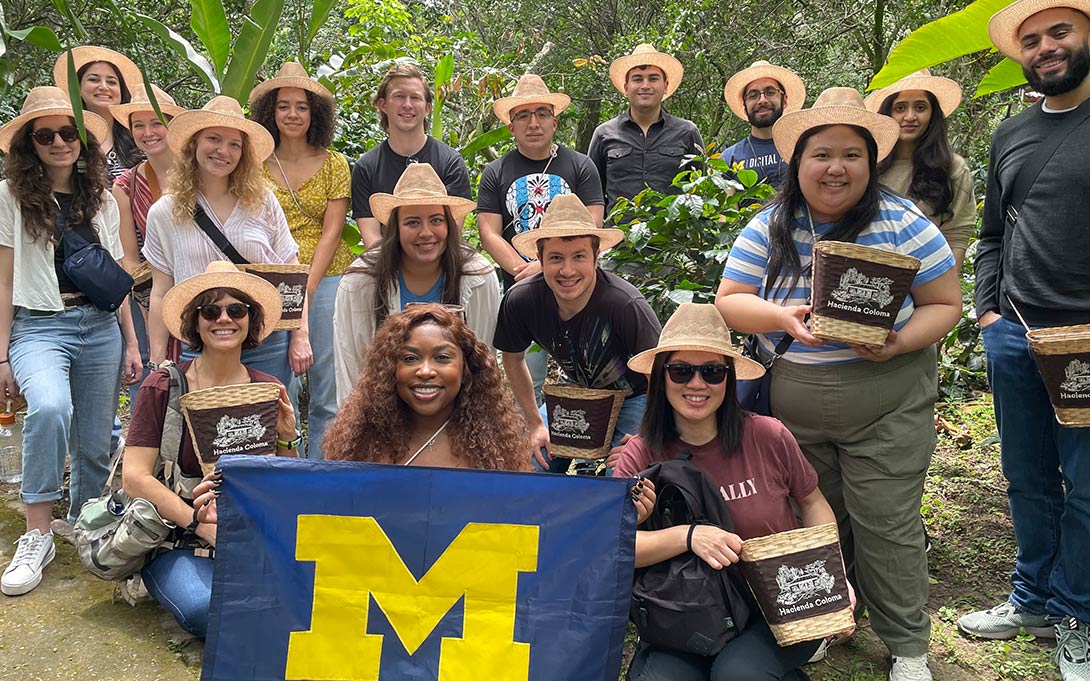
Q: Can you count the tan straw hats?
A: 15